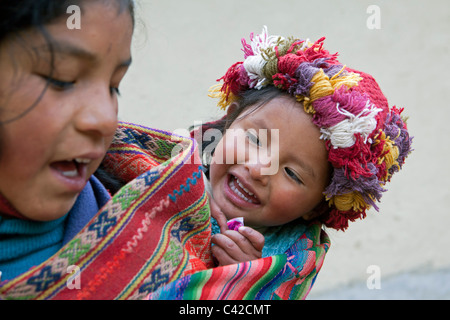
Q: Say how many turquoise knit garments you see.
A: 2